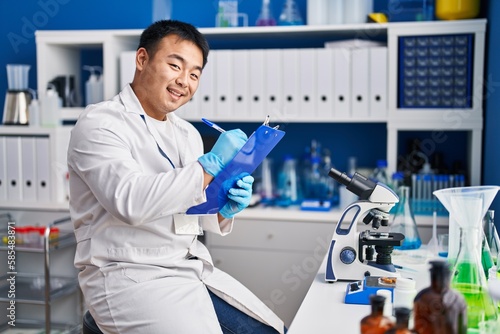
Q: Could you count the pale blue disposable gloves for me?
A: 2